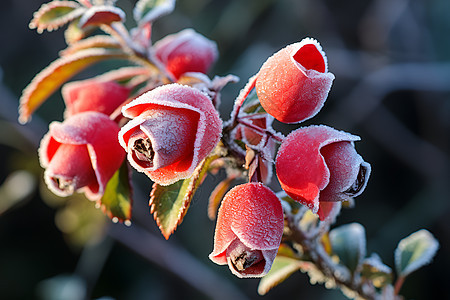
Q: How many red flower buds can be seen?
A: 7